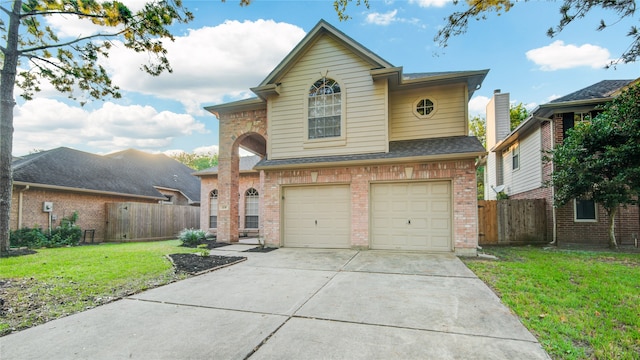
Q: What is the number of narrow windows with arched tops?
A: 2